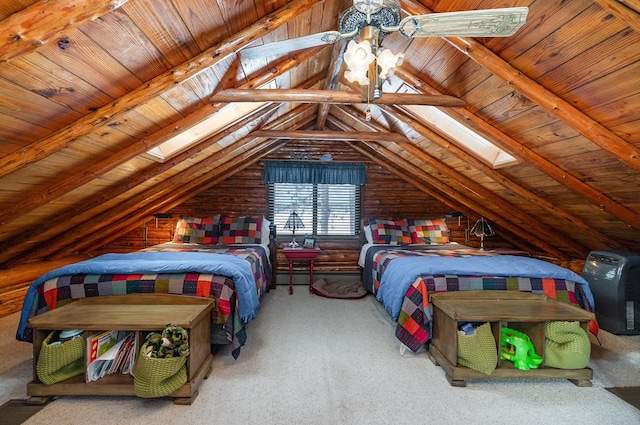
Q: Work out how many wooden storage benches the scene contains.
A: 2